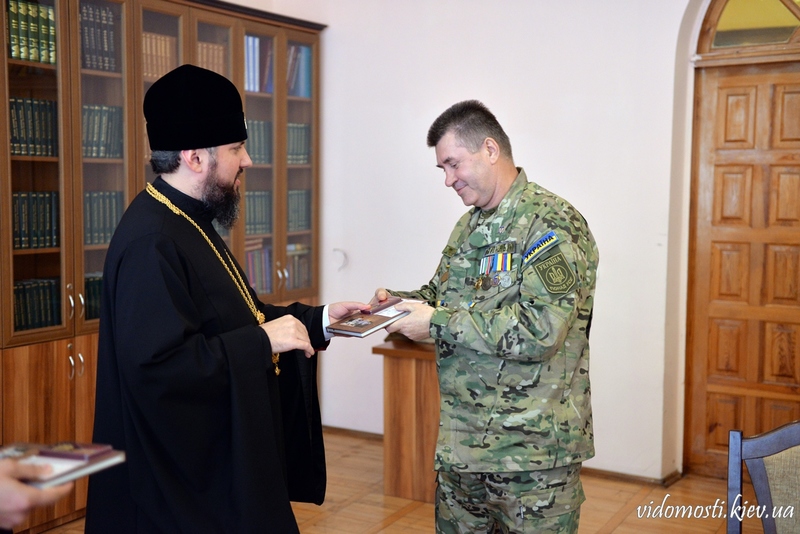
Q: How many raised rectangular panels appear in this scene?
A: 10